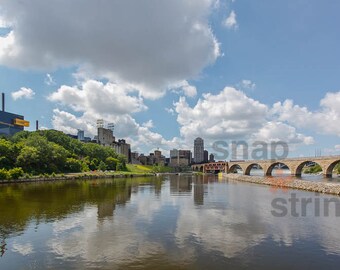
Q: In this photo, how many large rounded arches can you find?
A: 5